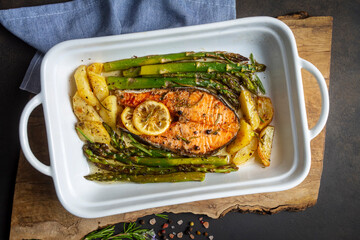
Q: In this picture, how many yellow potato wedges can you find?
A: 11